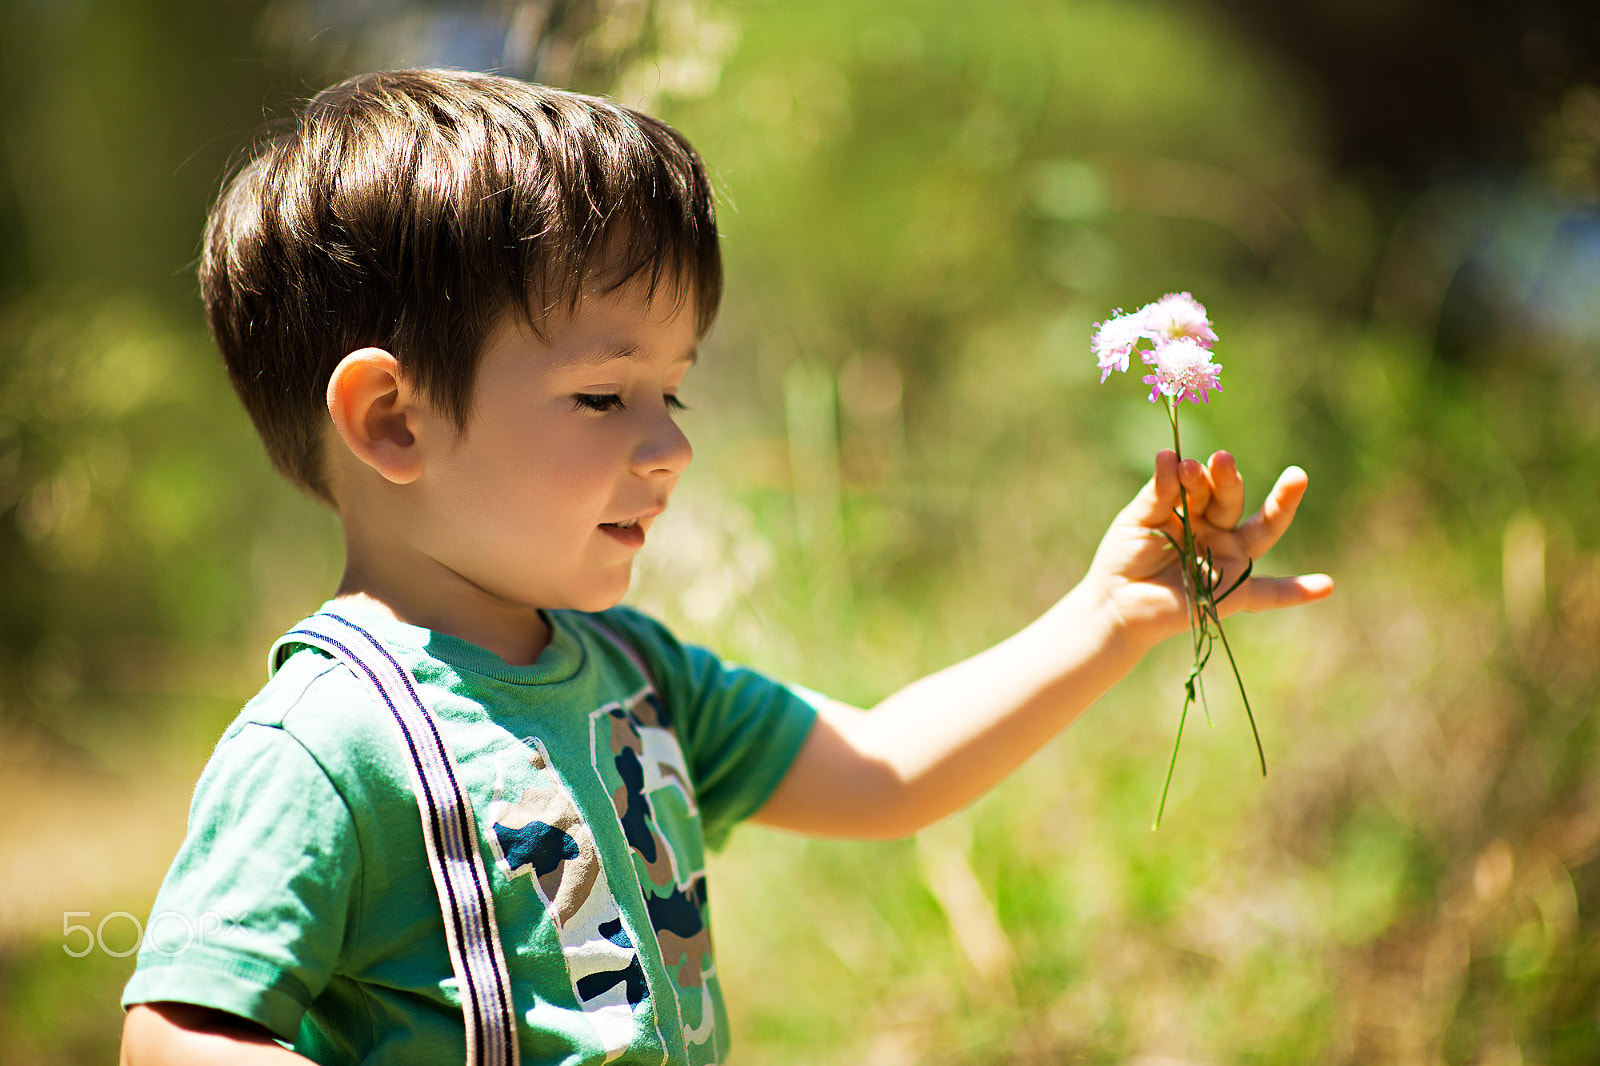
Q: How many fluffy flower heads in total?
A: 3